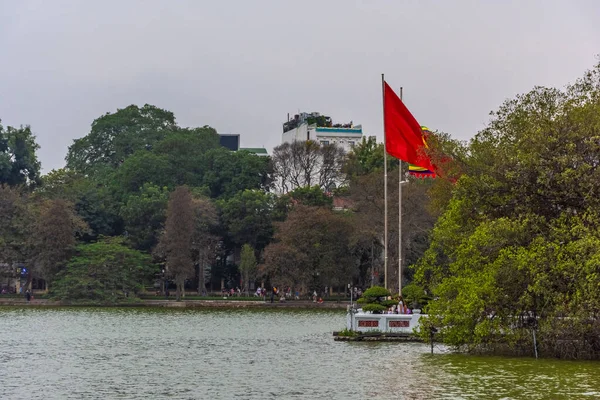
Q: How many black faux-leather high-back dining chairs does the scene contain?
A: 0